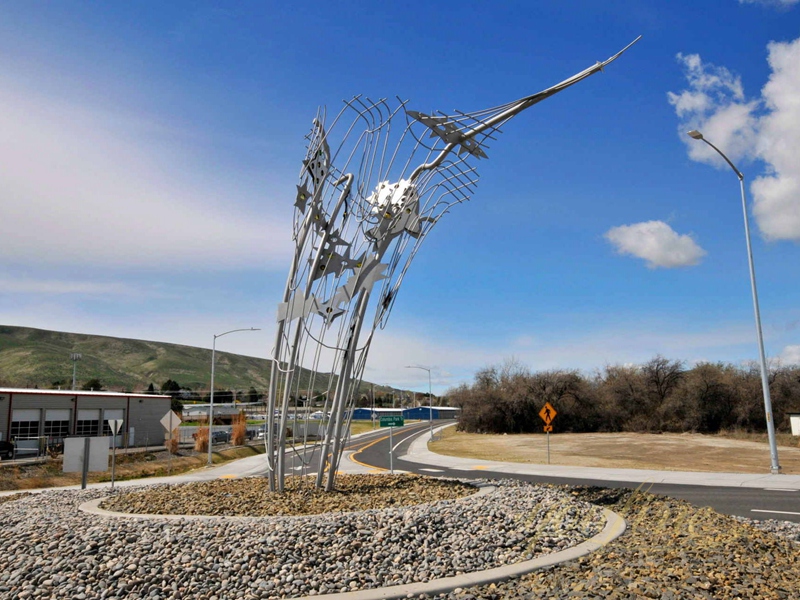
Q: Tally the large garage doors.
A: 4